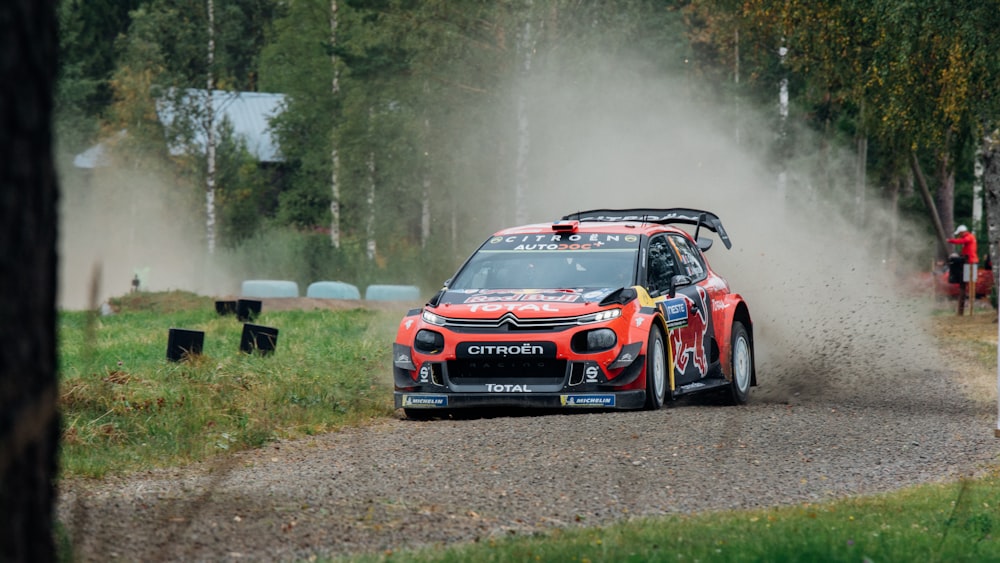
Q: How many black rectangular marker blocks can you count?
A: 4